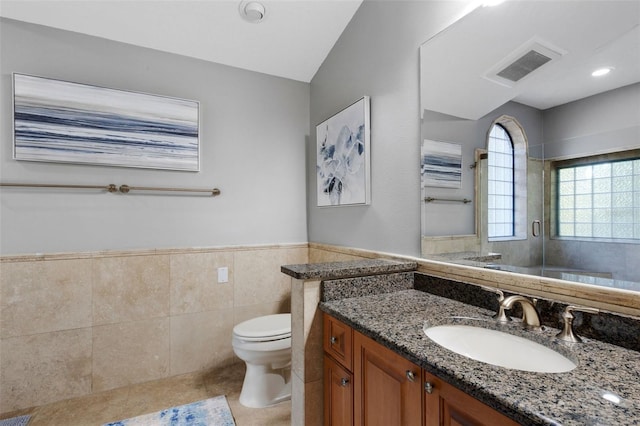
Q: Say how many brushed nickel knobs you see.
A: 4